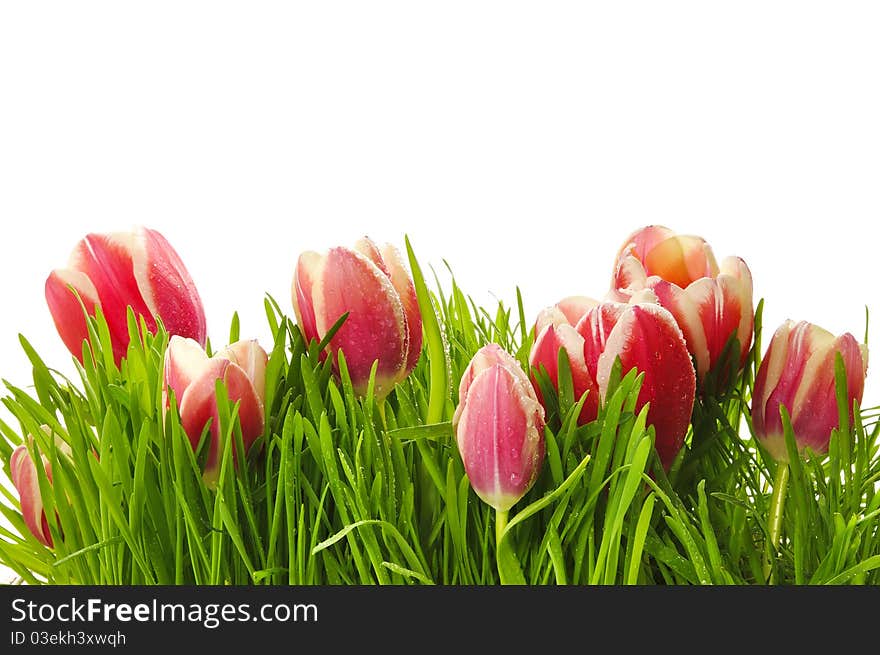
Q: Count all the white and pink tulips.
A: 8